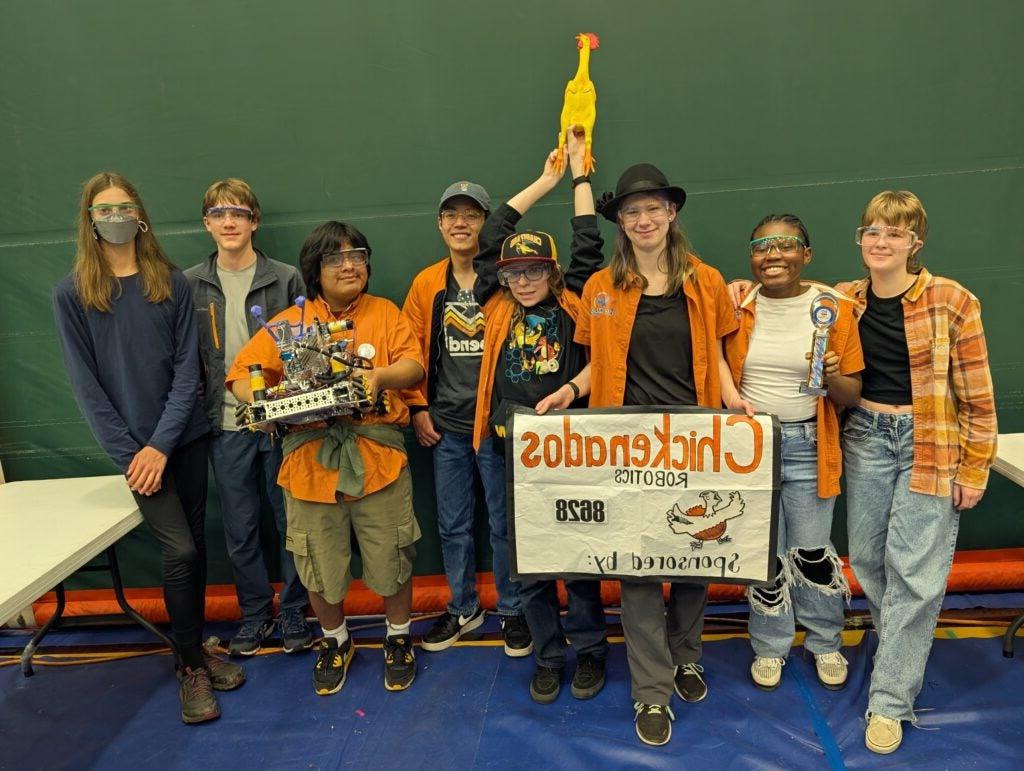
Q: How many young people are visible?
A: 8